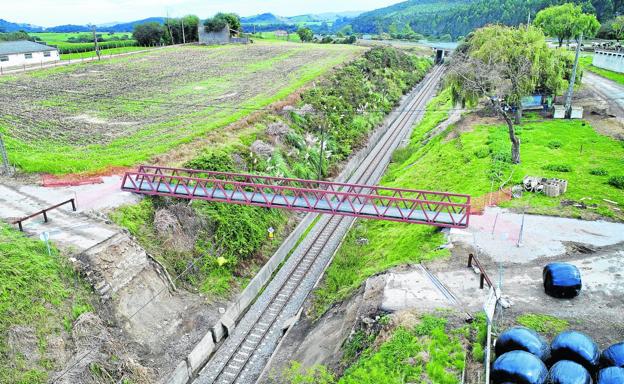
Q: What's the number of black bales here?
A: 7